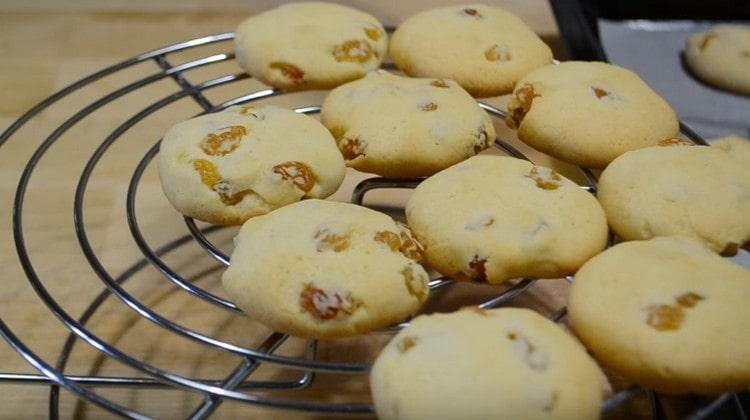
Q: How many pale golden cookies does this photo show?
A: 12